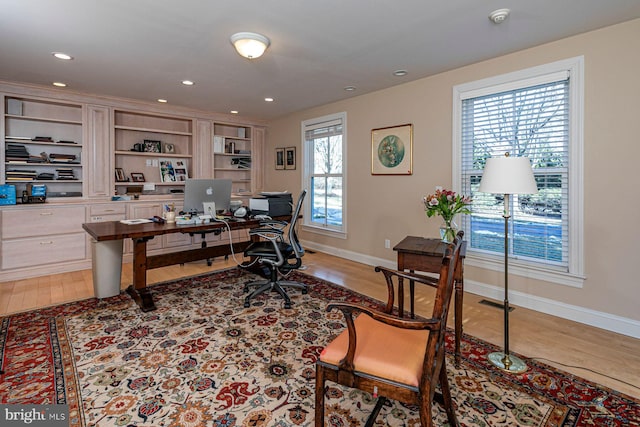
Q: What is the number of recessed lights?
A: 8